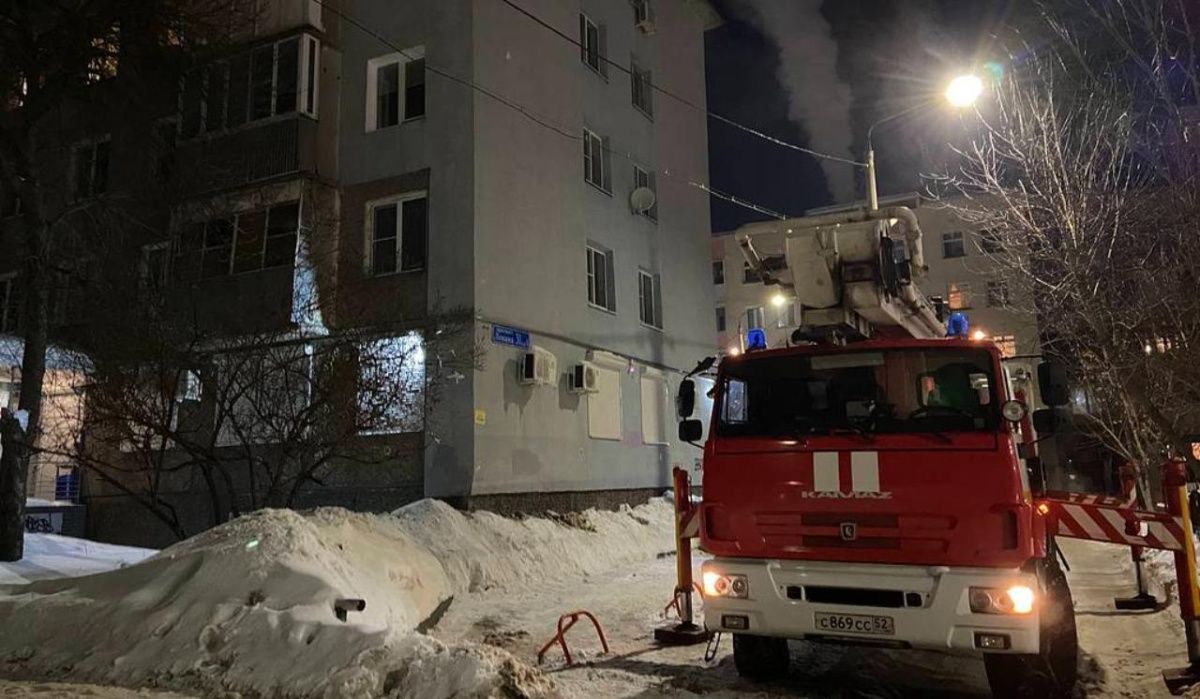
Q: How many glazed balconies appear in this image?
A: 2